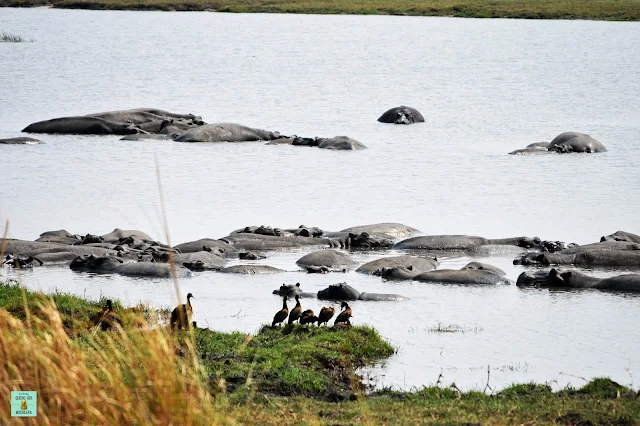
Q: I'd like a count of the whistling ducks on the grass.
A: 7